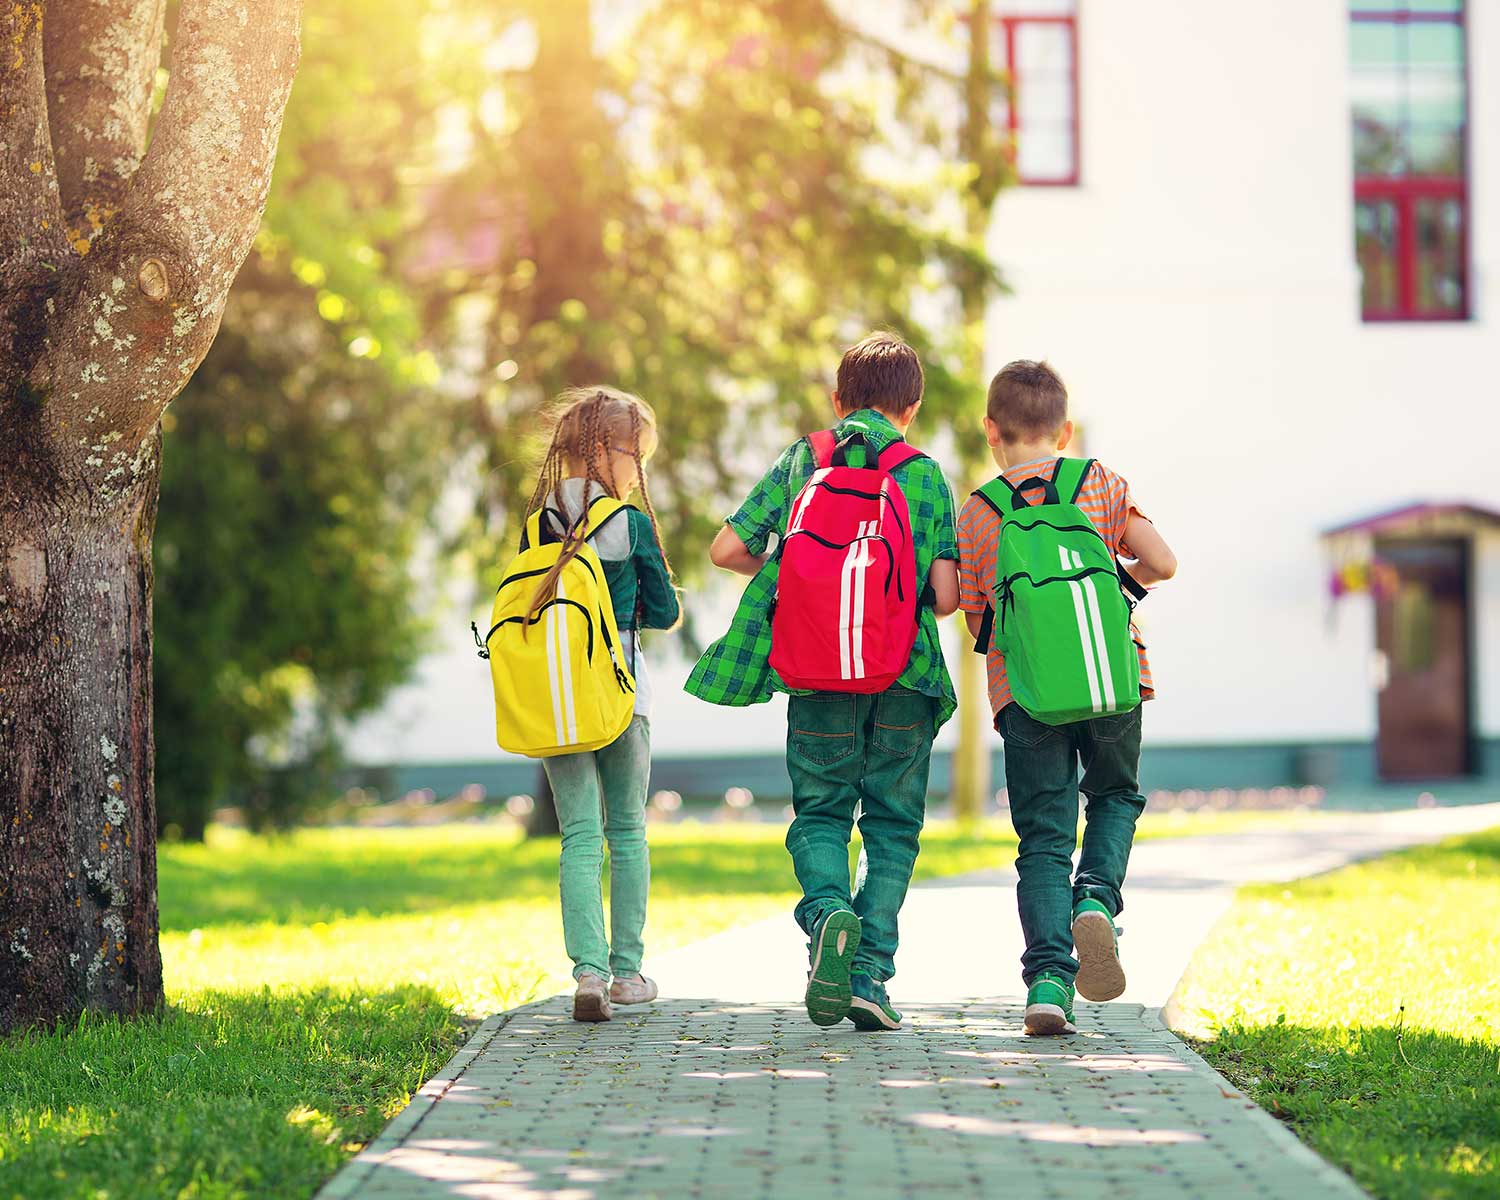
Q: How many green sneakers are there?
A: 4